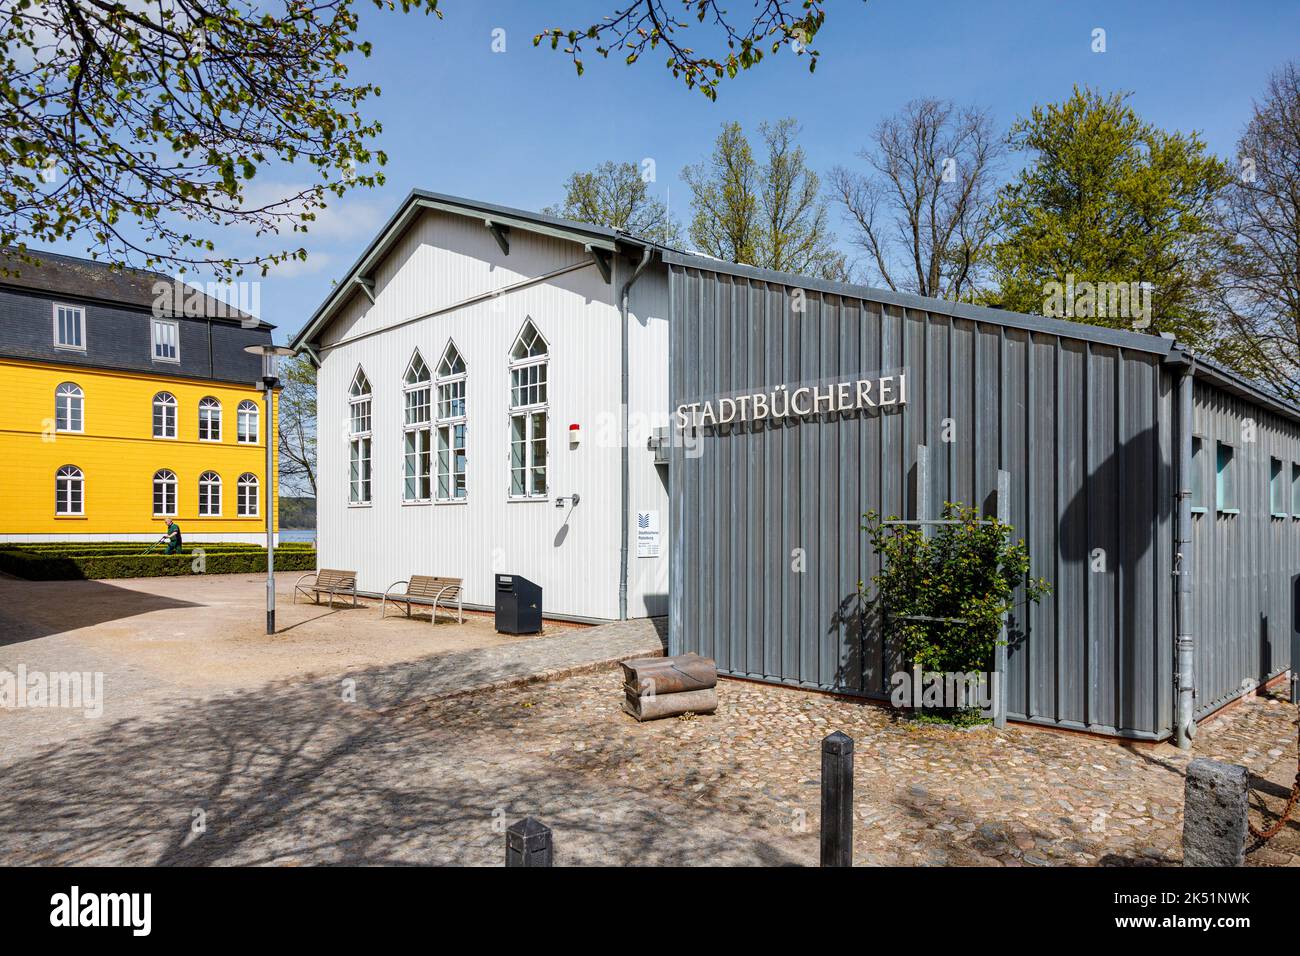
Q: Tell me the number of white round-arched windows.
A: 8